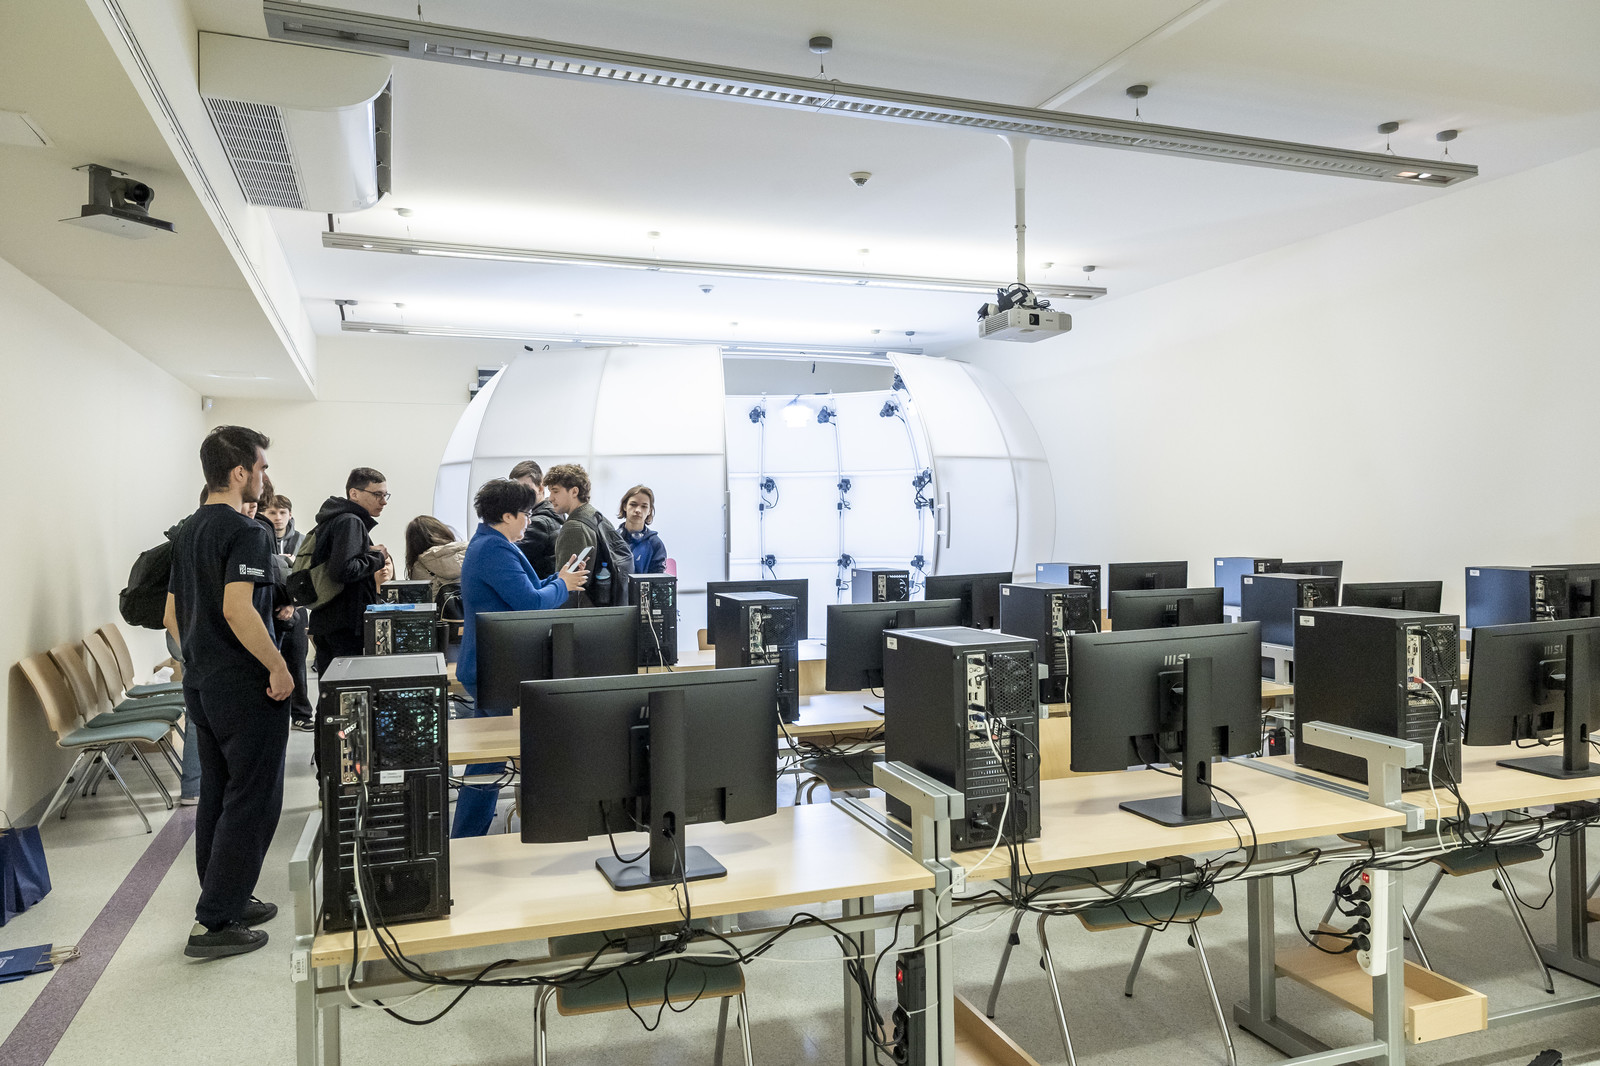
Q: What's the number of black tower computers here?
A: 13